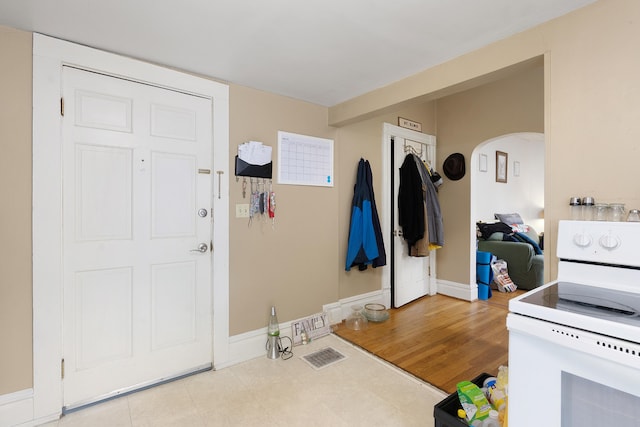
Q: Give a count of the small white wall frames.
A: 2